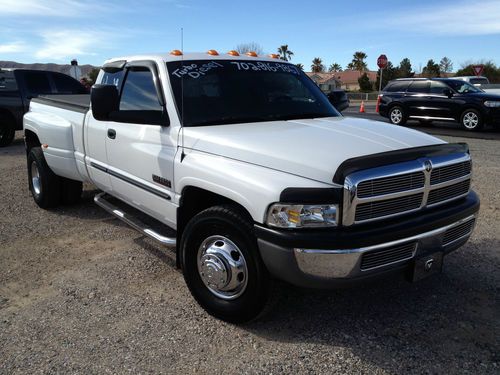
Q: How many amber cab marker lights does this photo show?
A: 5